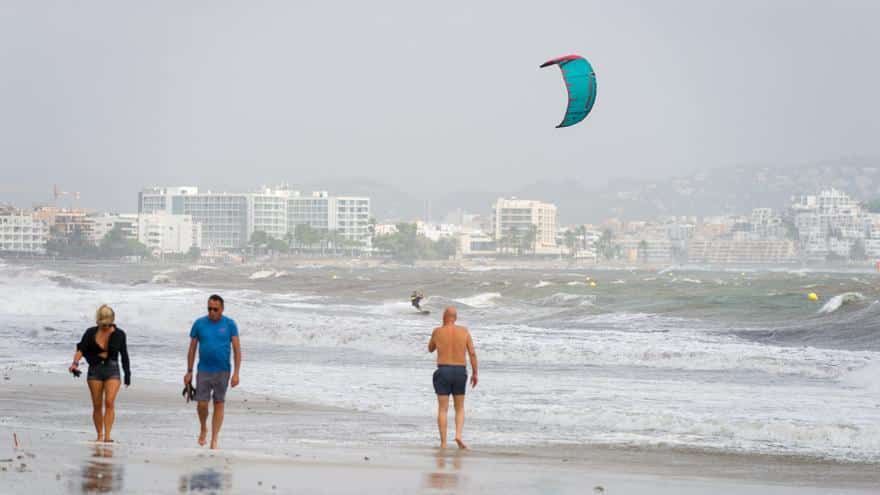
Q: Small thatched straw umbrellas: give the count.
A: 0